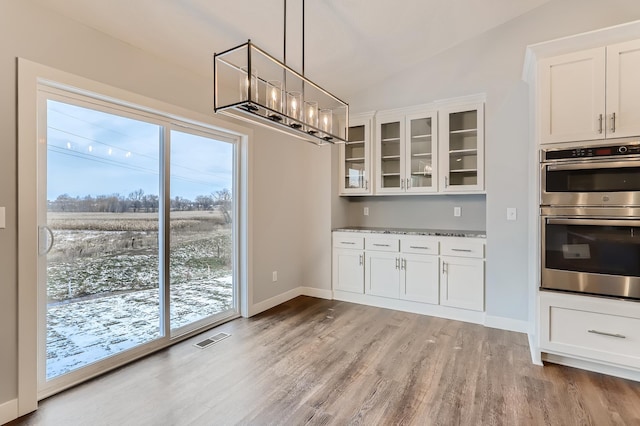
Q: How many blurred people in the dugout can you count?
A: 0